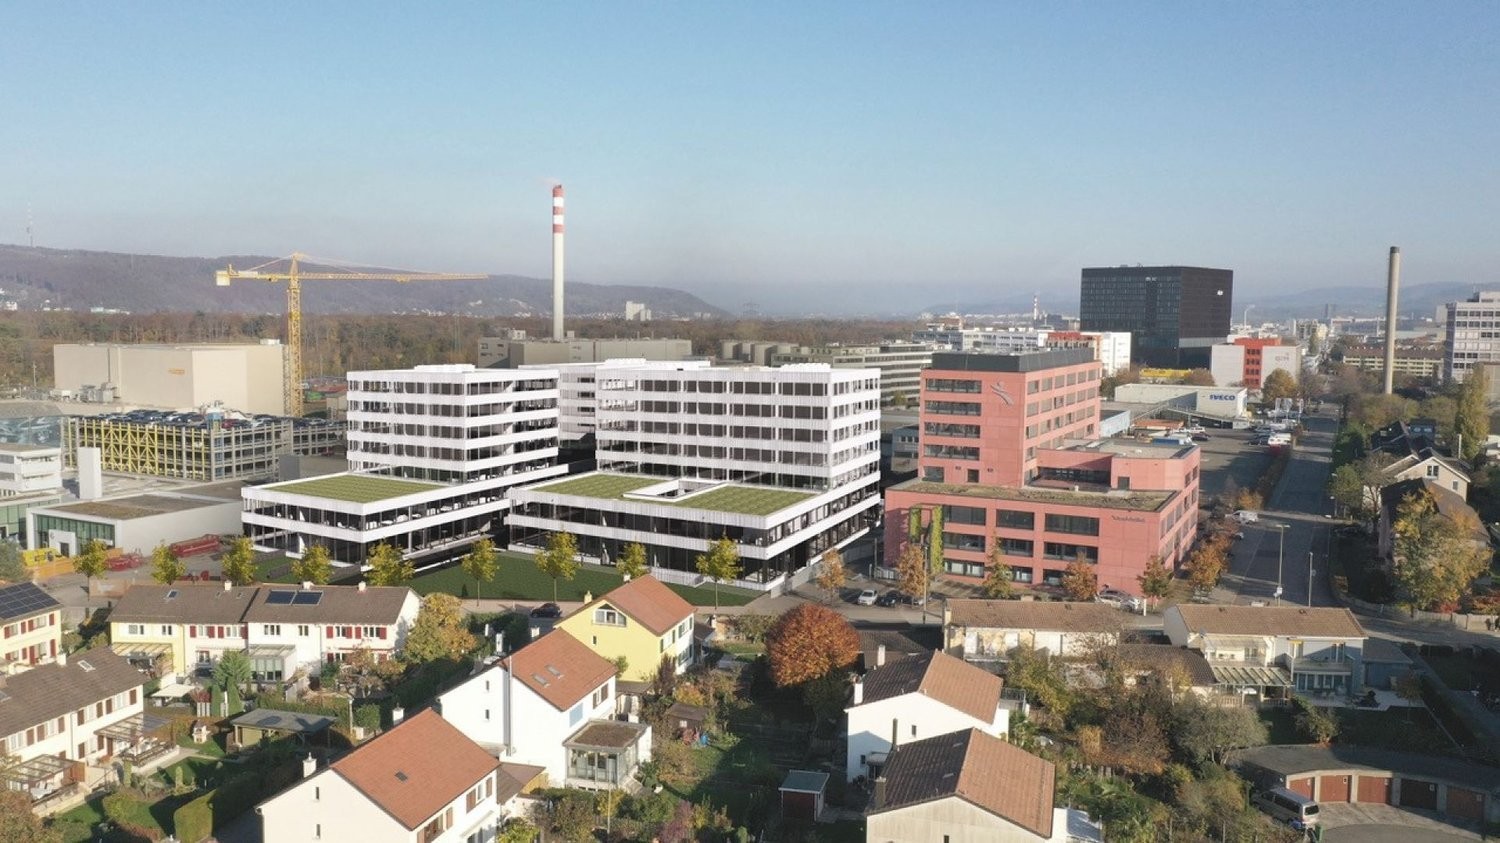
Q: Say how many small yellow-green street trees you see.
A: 9